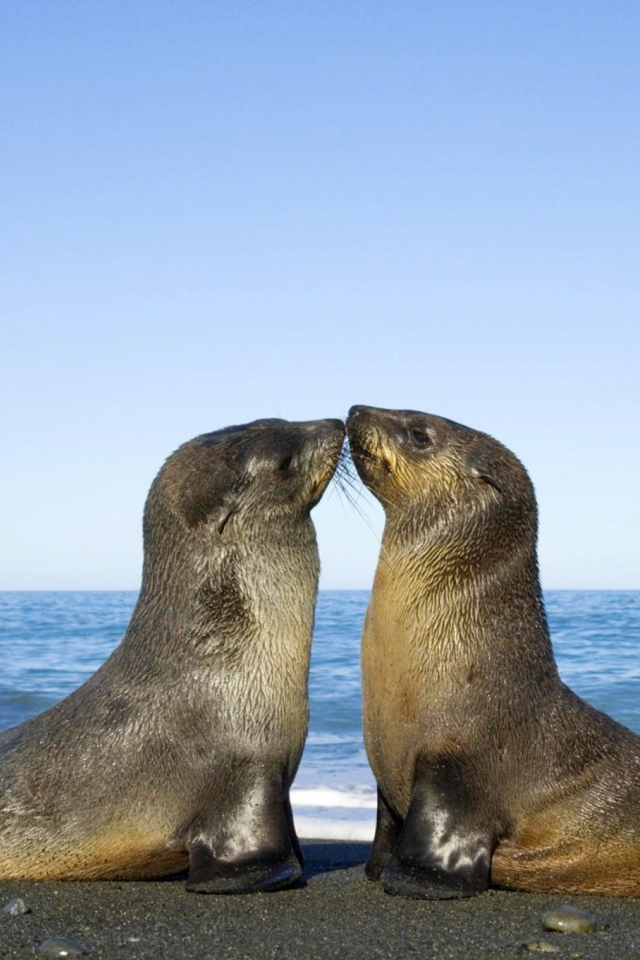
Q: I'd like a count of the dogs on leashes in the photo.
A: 0